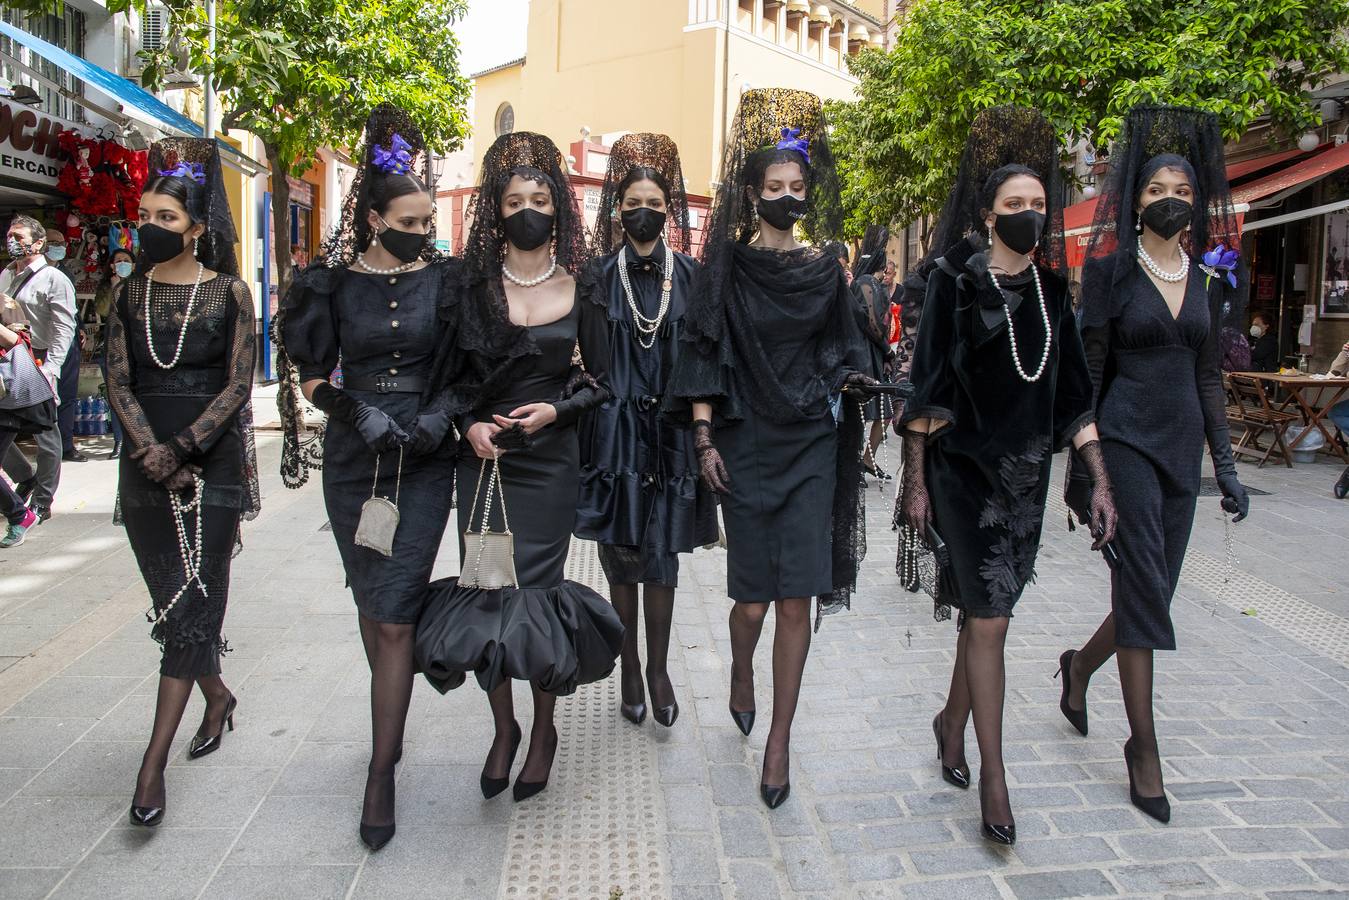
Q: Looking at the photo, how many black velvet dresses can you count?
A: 1